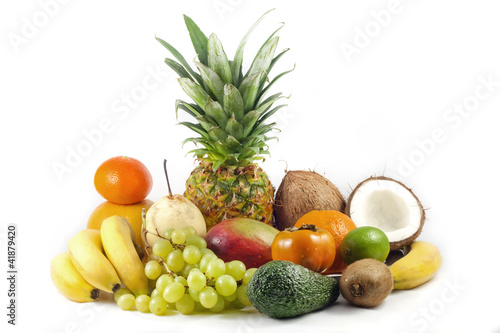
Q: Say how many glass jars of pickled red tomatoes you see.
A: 0